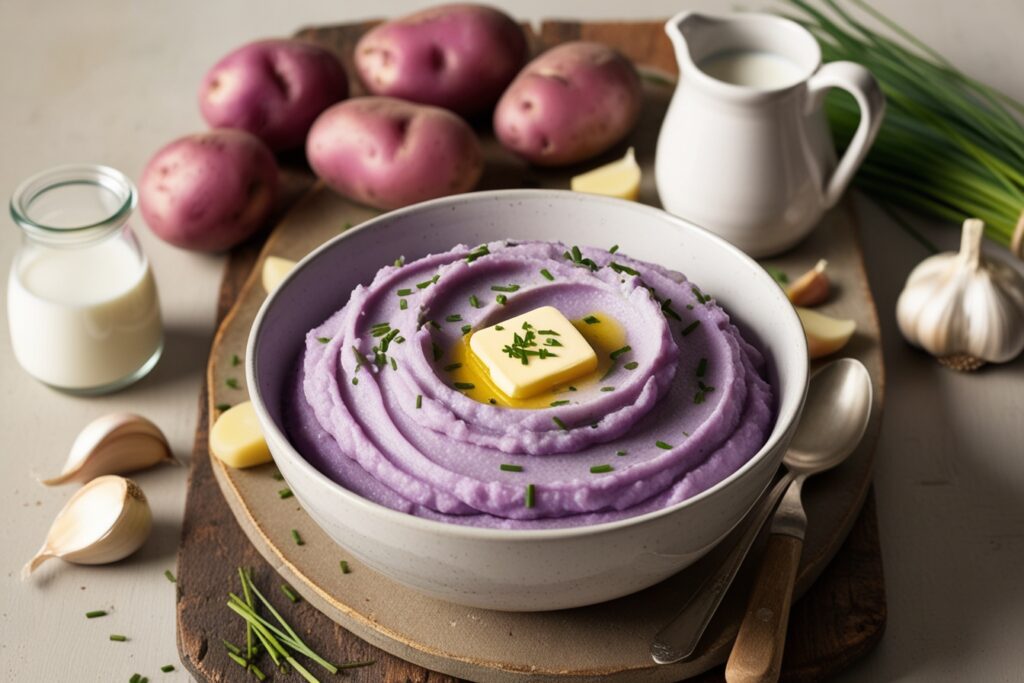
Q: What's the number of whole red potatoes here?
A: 5